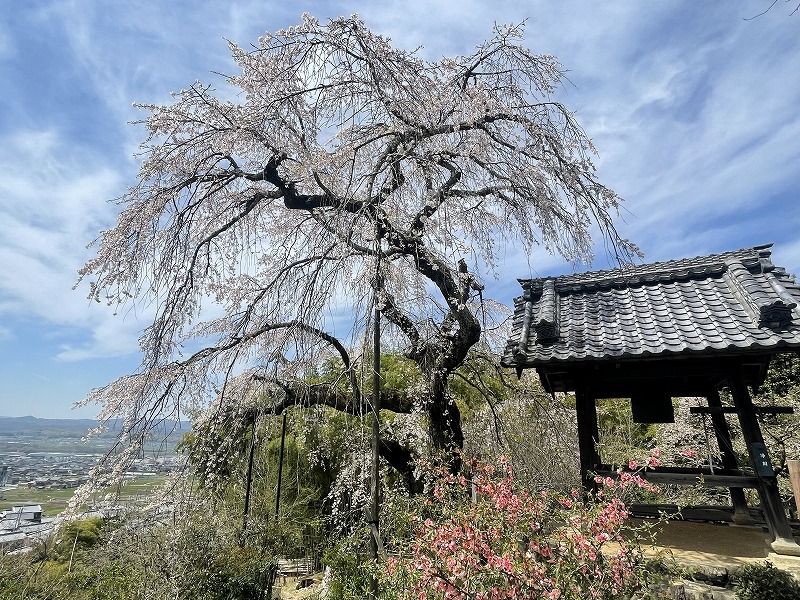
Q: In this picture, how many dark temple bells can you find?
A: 1